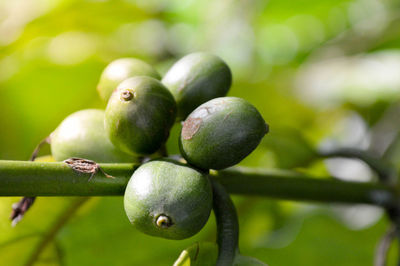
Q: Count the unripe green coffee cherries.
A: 6